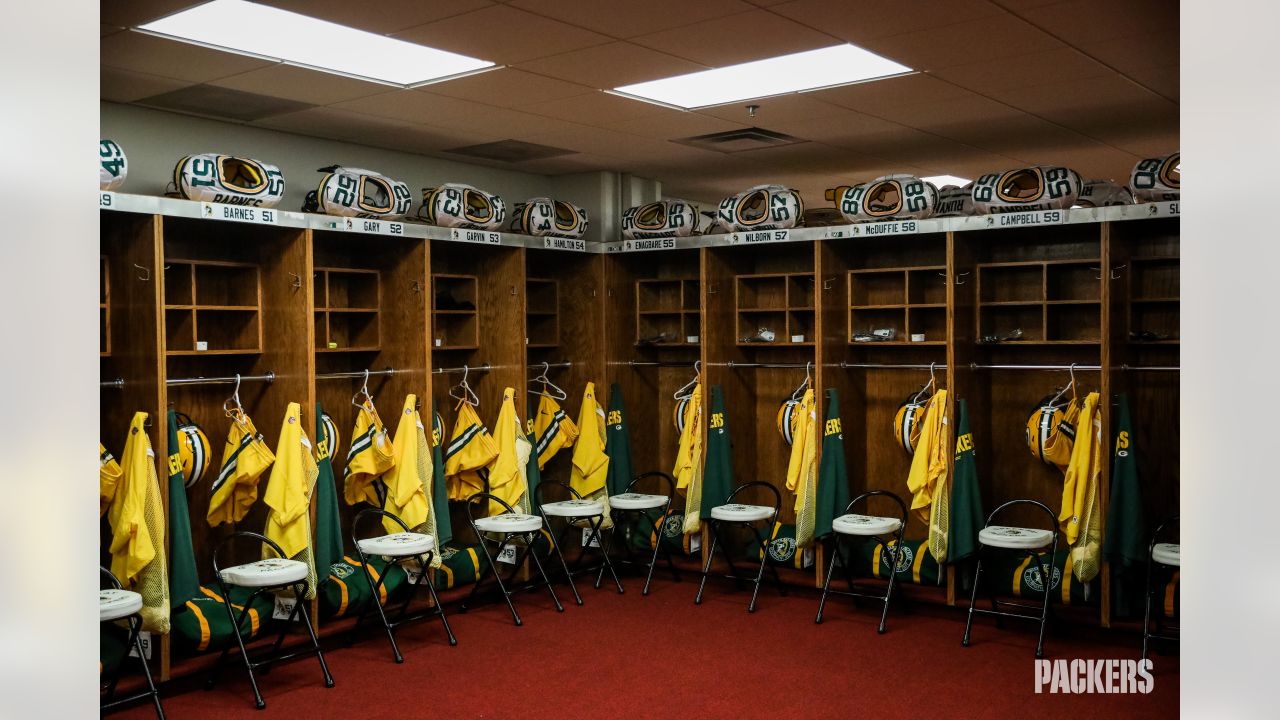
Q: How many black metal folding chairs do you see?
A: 10